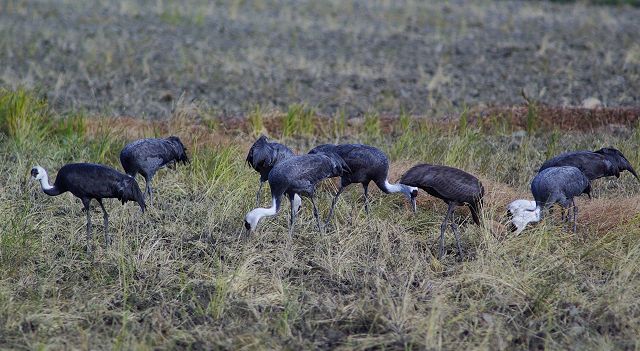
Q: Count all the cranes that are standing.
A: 8